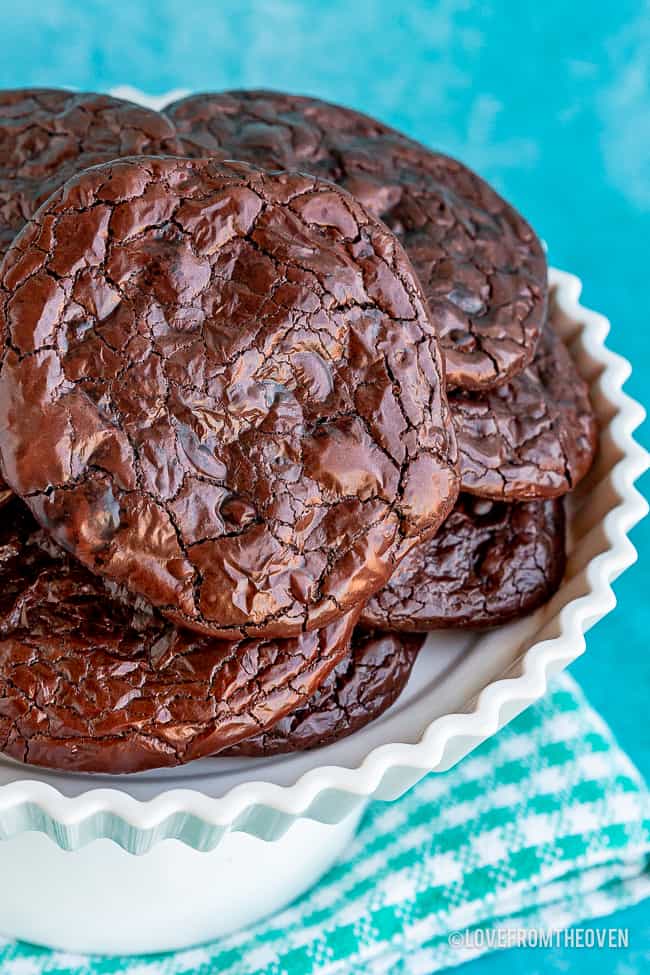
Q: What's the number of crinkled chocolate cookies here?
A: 7